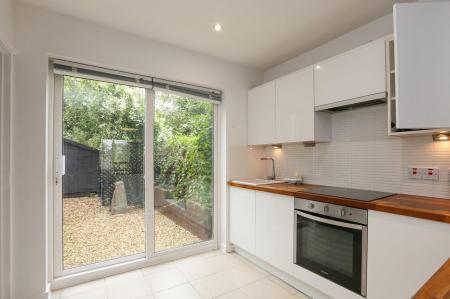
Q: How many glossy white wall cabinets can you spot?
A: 4